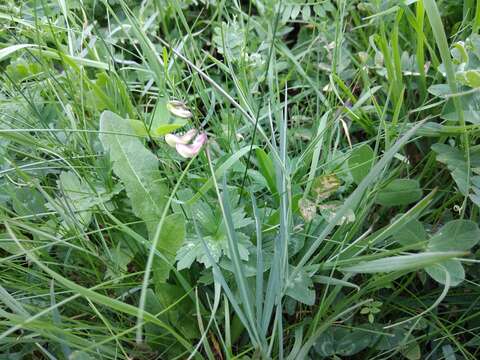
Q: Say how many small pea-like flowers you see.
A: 3